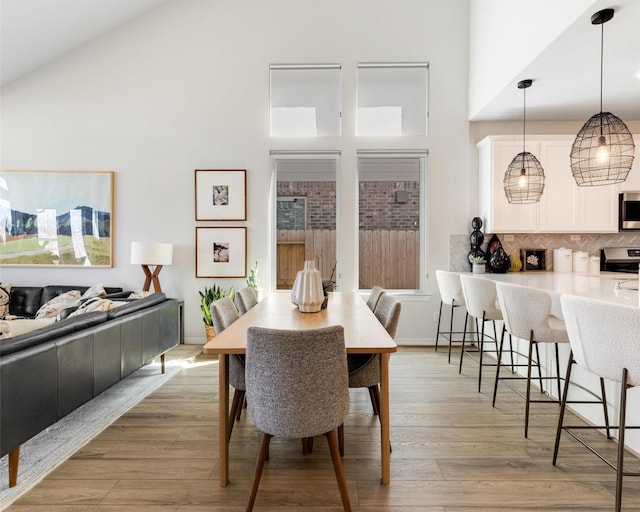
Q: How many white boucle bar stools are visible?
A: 4